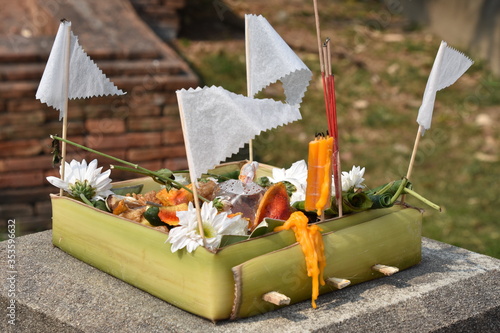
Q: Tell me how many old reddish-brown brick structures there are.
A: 1